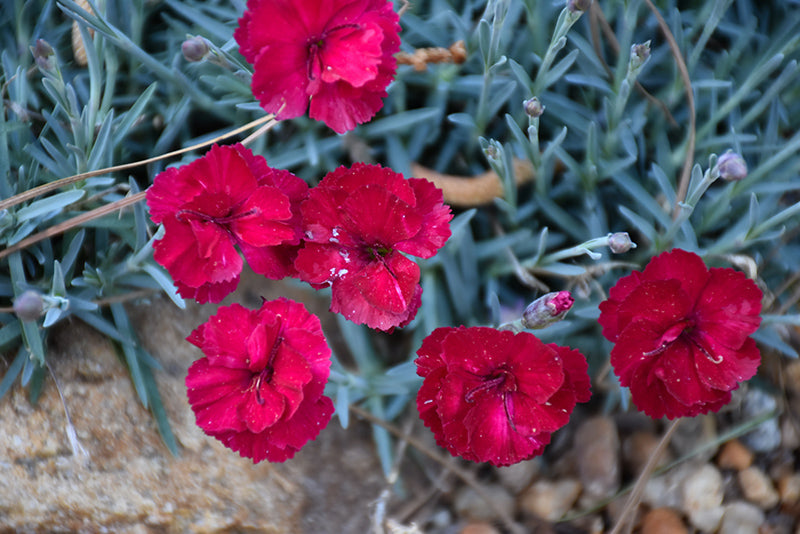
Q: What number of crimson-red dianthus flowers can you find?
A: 6